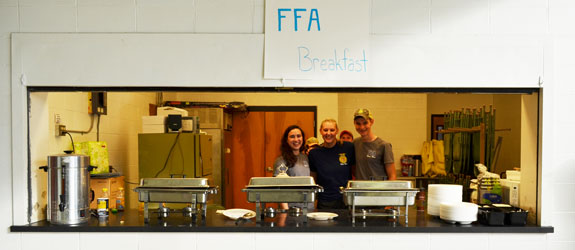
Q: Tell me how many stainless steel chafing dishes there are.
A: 3